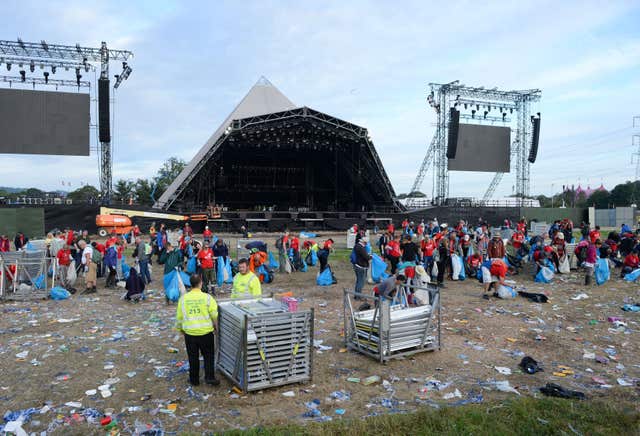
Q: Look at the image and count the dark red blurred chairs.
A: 0